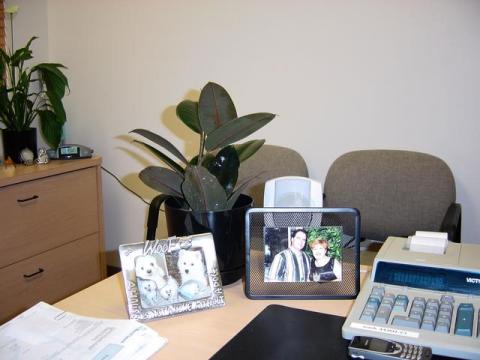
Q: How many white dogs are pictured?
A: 4